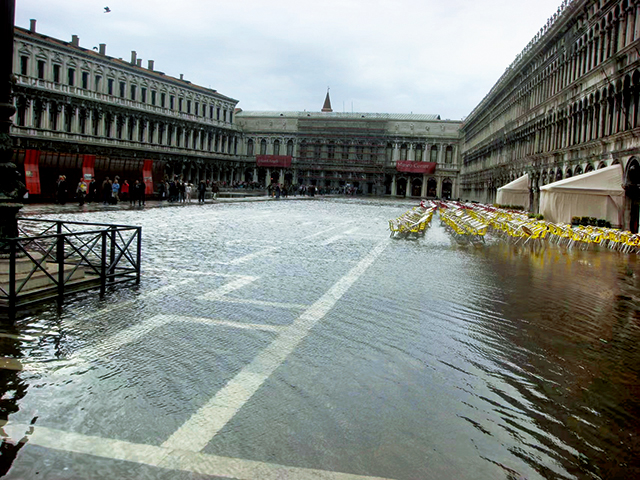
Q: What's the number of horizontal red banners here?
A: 2